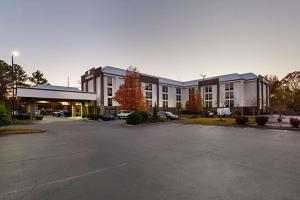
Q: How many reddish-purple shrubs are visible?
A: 3